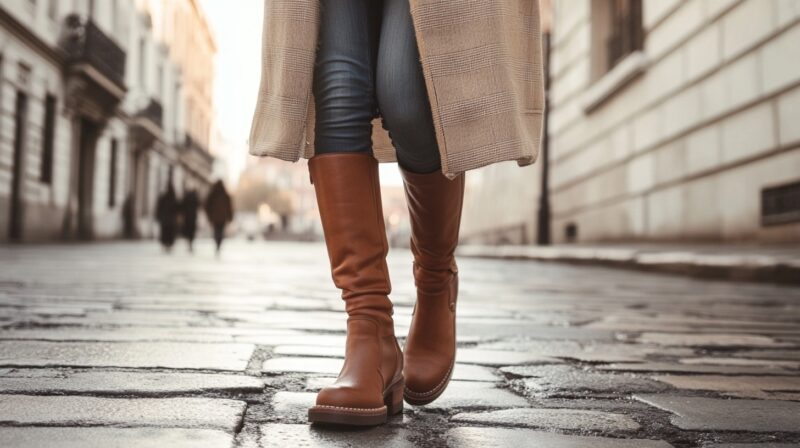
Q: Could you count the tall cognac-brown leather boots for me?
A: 2